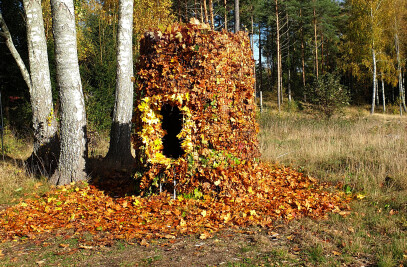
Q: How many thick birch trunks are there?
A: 3